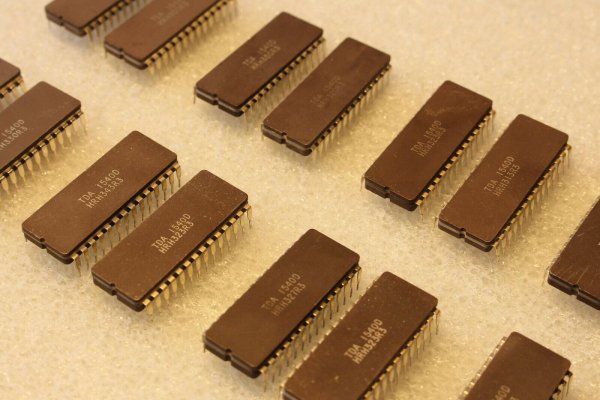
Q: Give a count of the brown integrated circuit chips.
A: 14